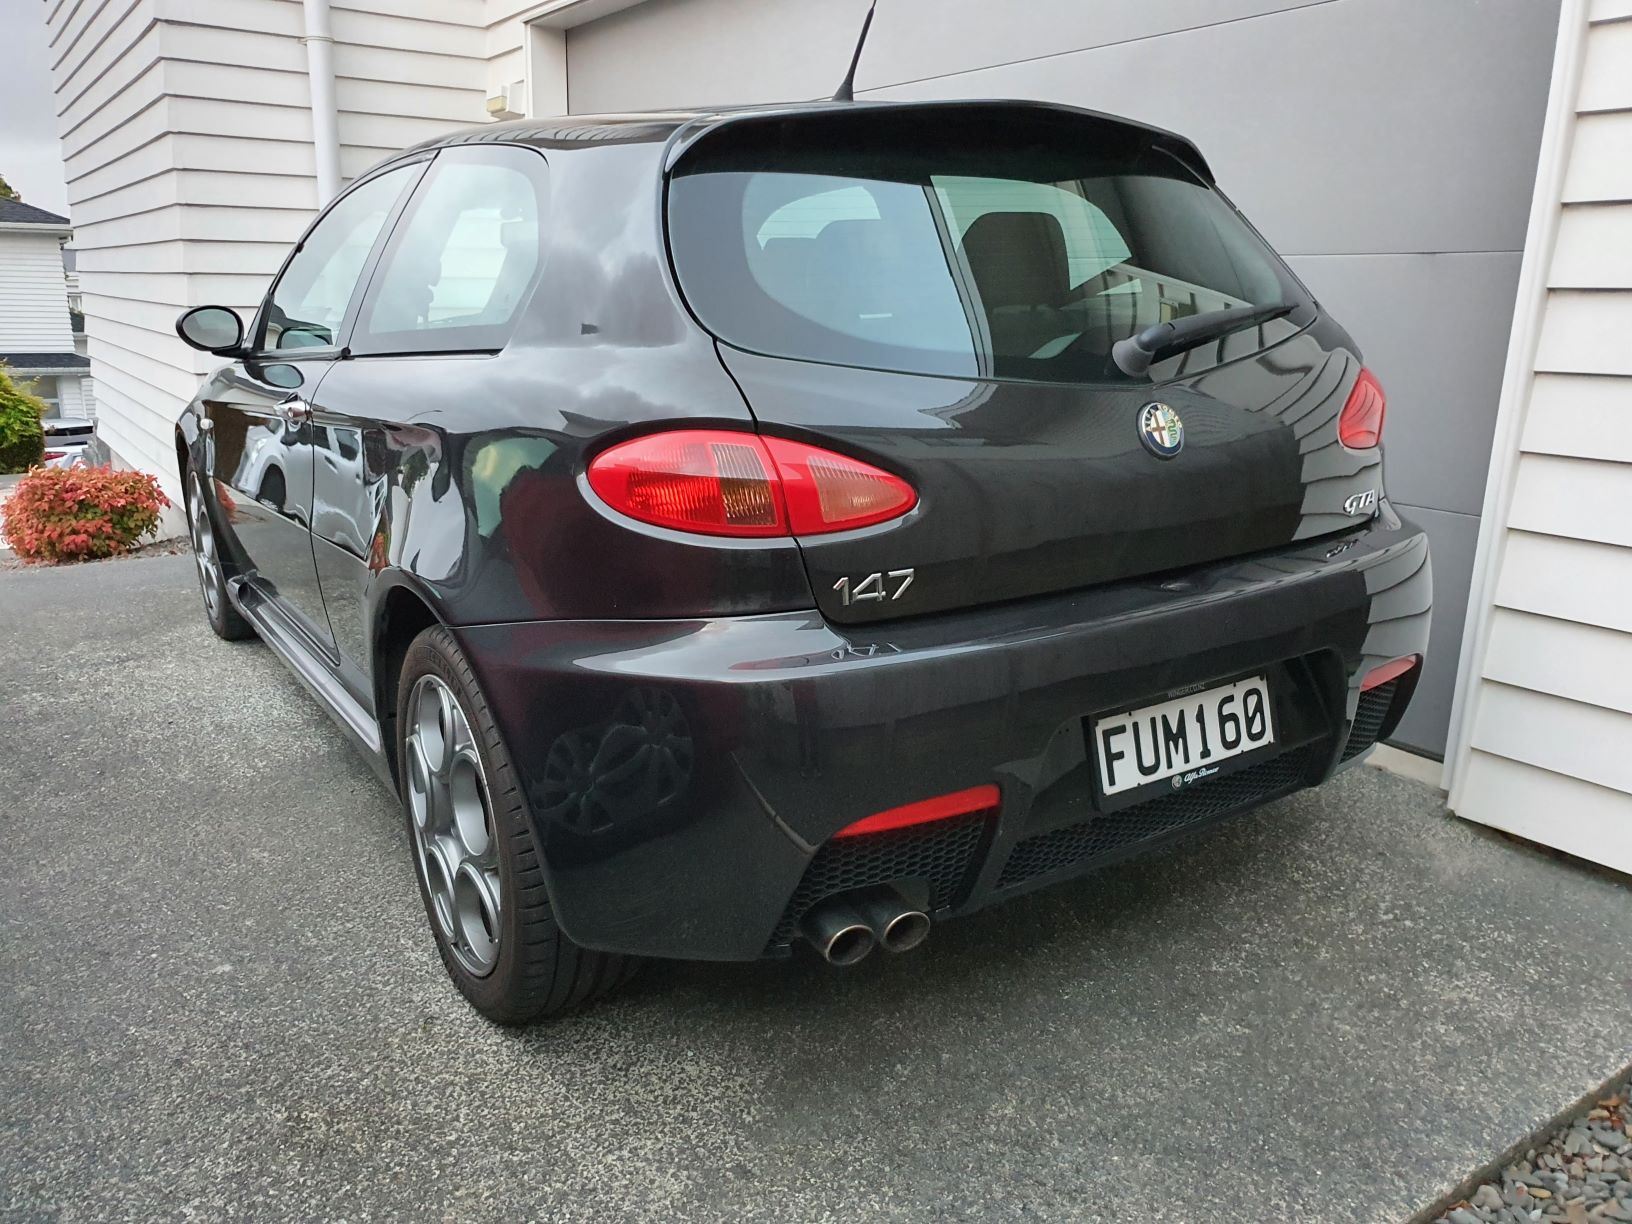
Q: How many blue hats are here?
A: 0